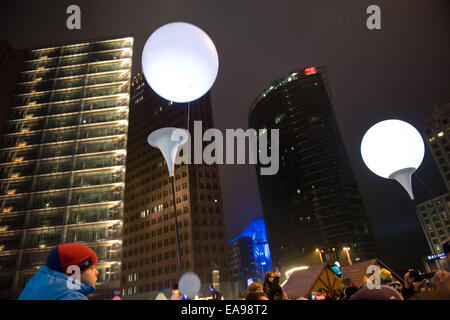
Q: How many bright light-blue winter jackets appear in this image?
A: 1